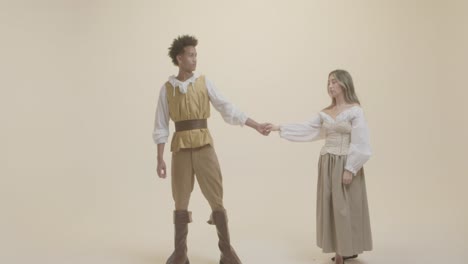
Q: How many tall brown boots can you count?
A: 2